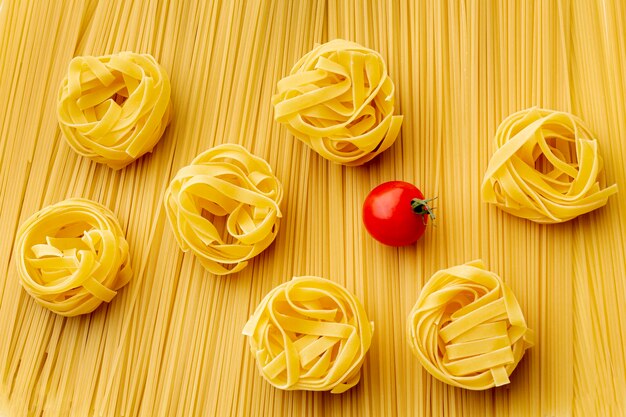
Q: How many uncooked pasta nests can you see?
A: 7